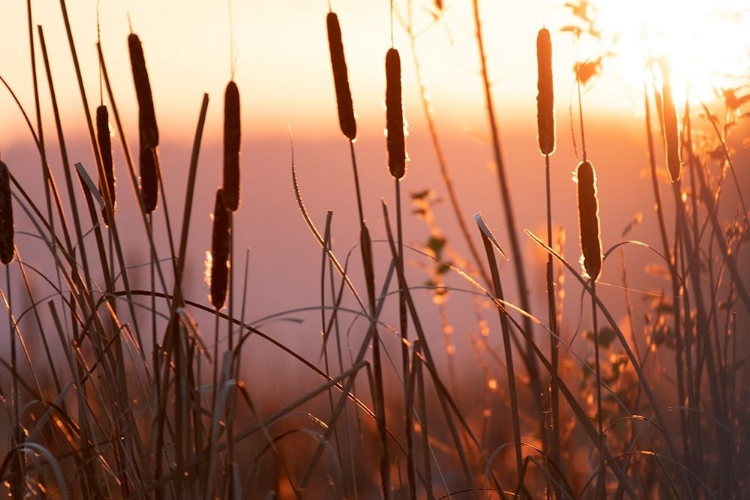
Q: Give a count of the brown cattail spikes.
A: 11